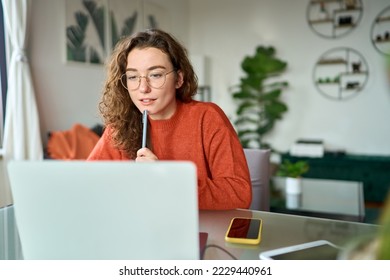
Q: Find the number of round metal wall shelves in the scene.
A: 3